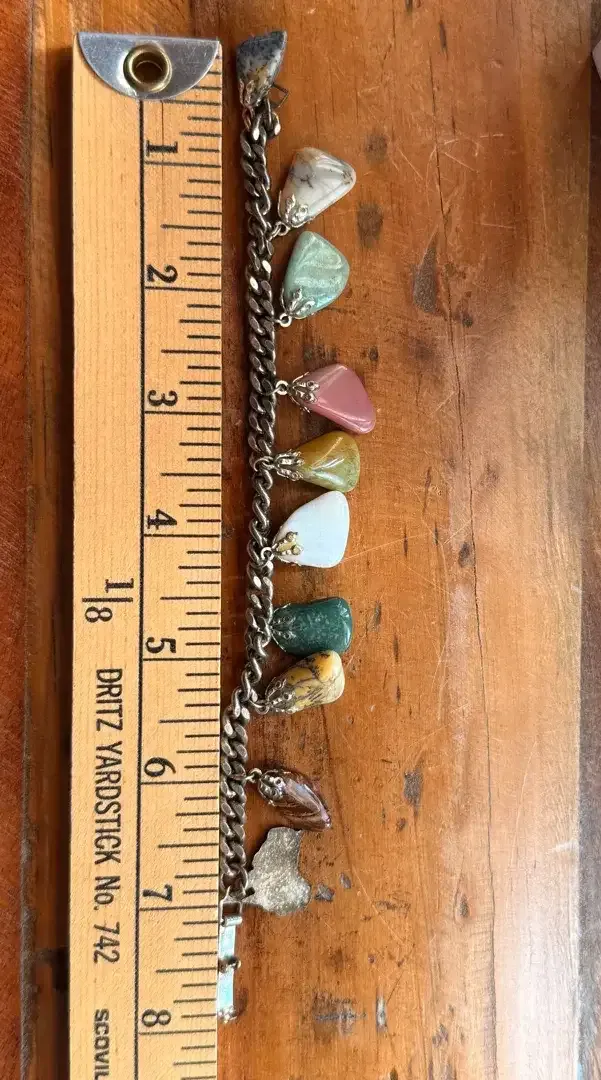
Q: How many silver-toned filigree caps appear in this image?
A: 9